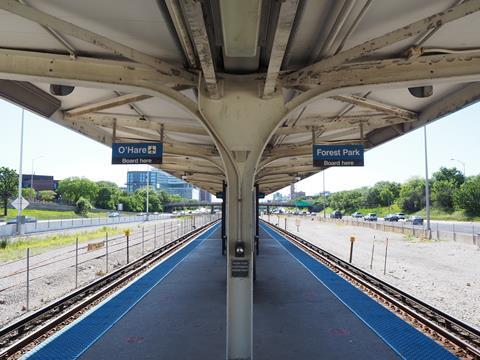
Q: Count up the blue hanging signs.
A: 2